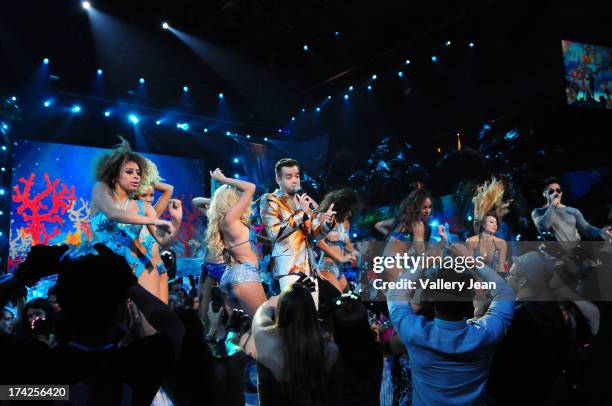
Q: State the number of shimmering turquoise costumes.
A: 2